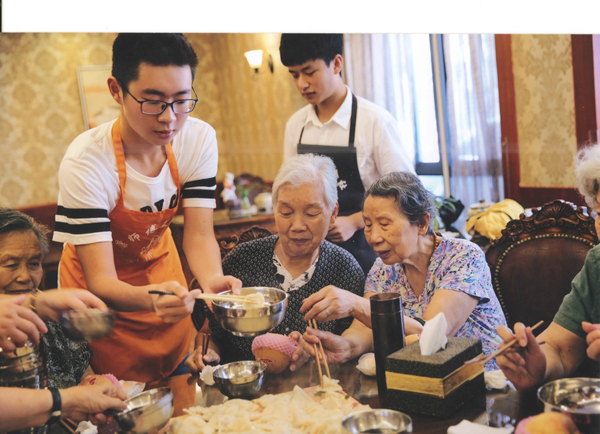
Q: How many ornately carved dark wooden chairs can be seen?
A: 2